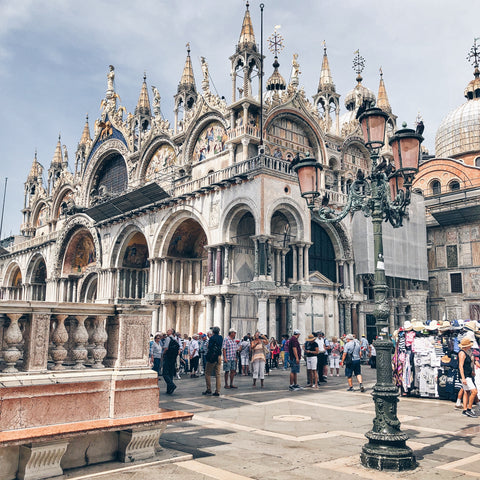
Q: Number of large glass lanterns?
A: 4